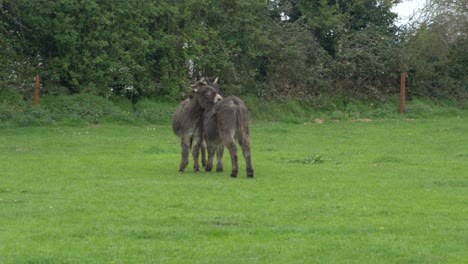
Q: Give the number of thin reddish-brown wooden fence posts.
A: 2